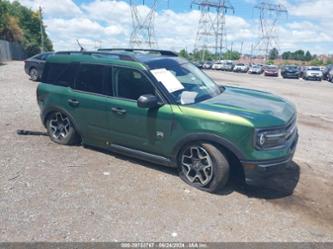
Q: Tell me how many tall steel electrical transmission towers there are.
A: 3